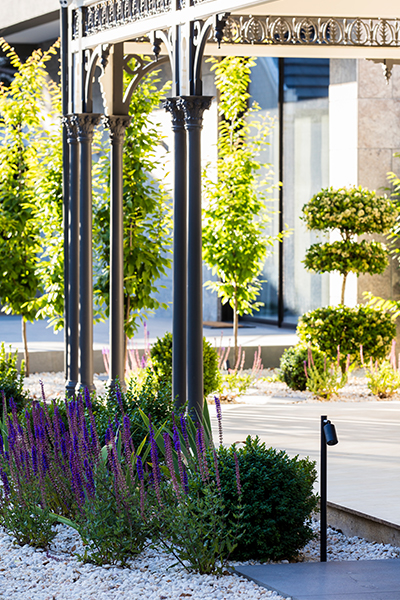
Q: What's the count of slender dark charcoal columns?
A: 5